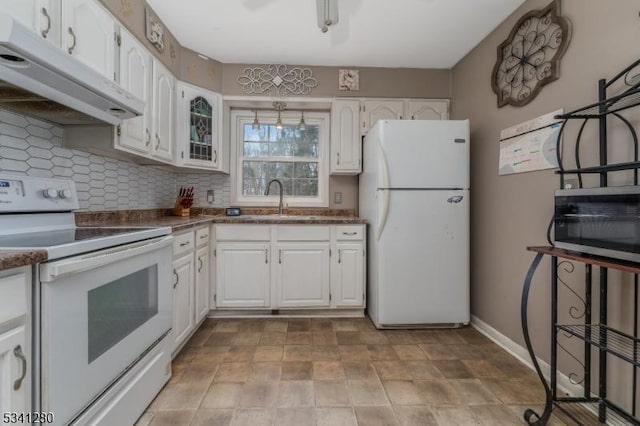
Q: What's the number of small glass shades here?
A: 3